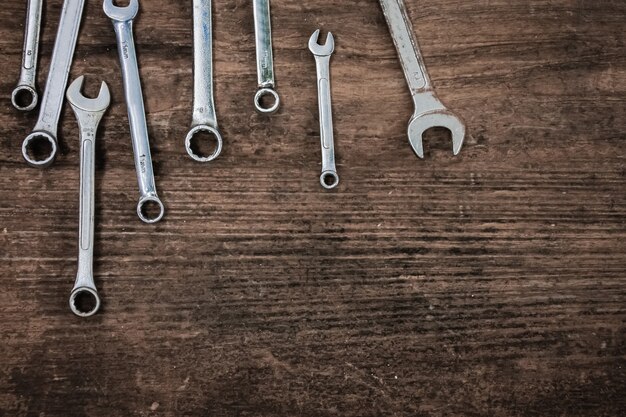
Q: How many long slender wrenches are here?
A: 8